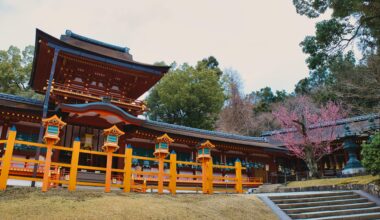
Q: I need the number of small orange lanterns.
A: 4